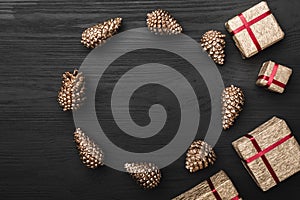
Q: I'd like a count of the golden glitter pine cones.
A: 8